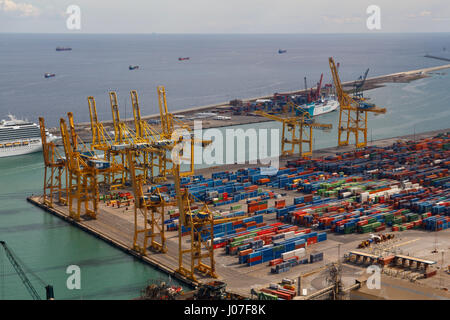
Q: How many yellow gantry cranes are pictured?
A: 11